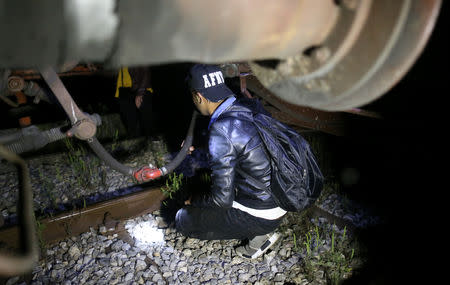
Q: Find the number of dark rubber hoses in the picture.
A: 2